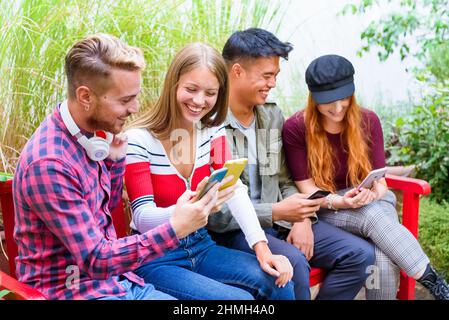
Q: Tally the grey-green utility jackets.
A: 1